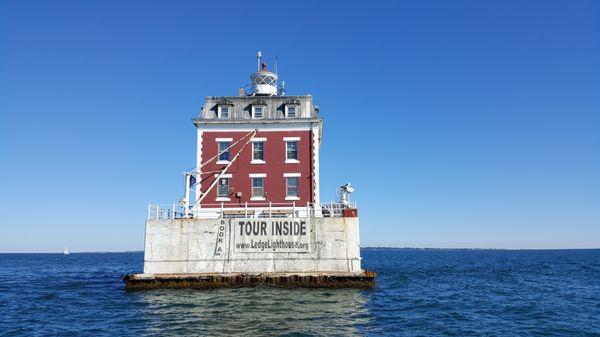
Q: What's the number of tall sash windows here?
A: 6